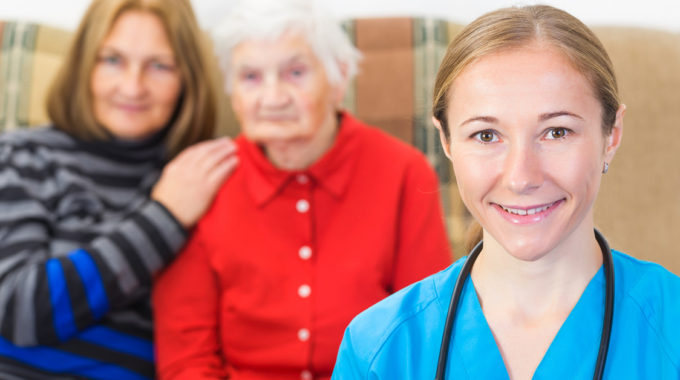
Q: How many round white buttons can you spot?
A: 6